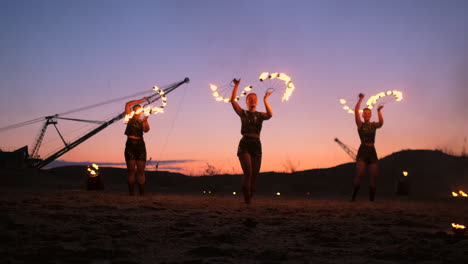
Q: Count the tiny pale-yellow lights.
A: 4